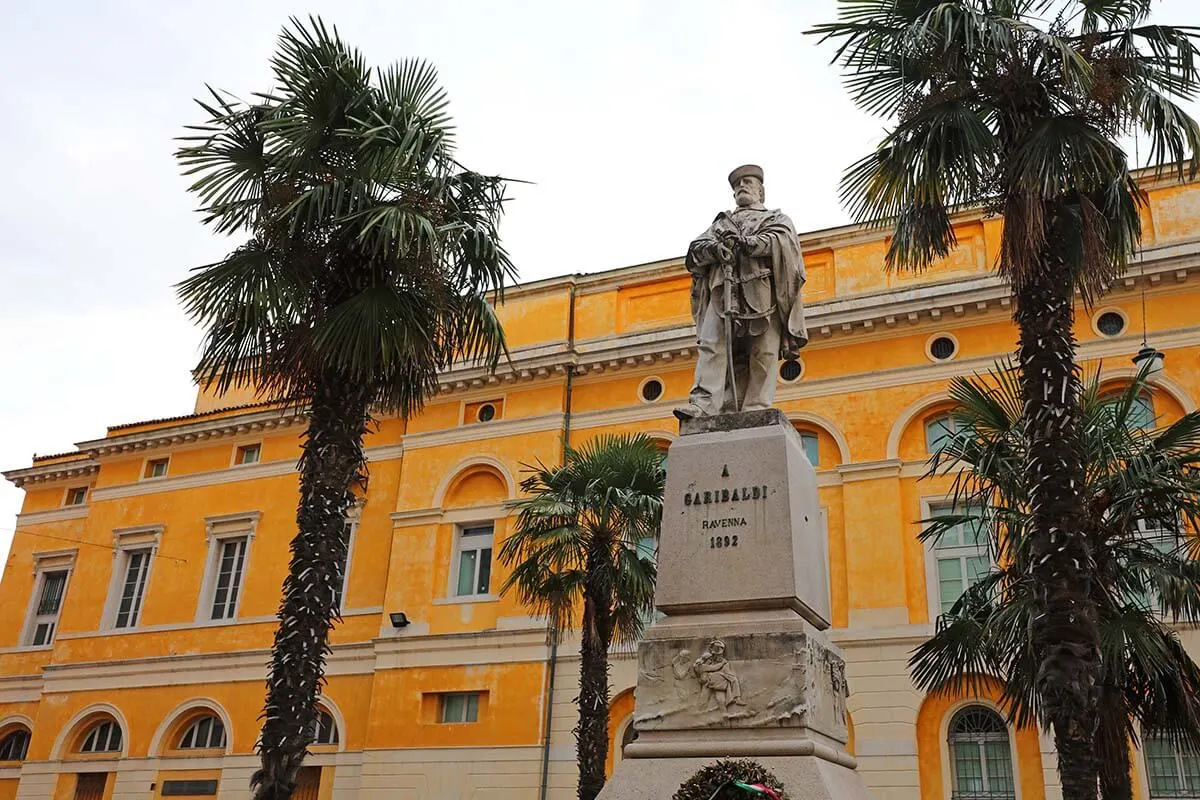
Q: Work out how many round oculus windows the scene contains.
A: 5